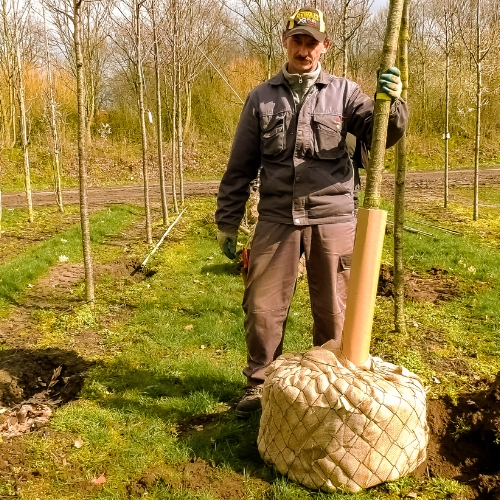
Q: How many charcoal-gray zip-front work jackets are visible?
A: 1